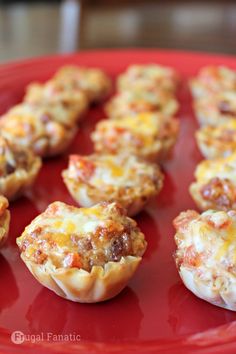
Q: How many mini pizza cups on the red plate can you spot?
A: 15